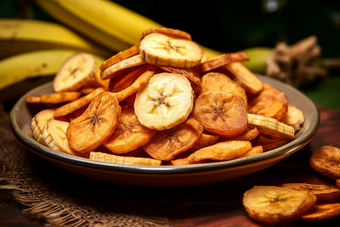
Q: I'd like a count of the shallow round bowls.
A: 1